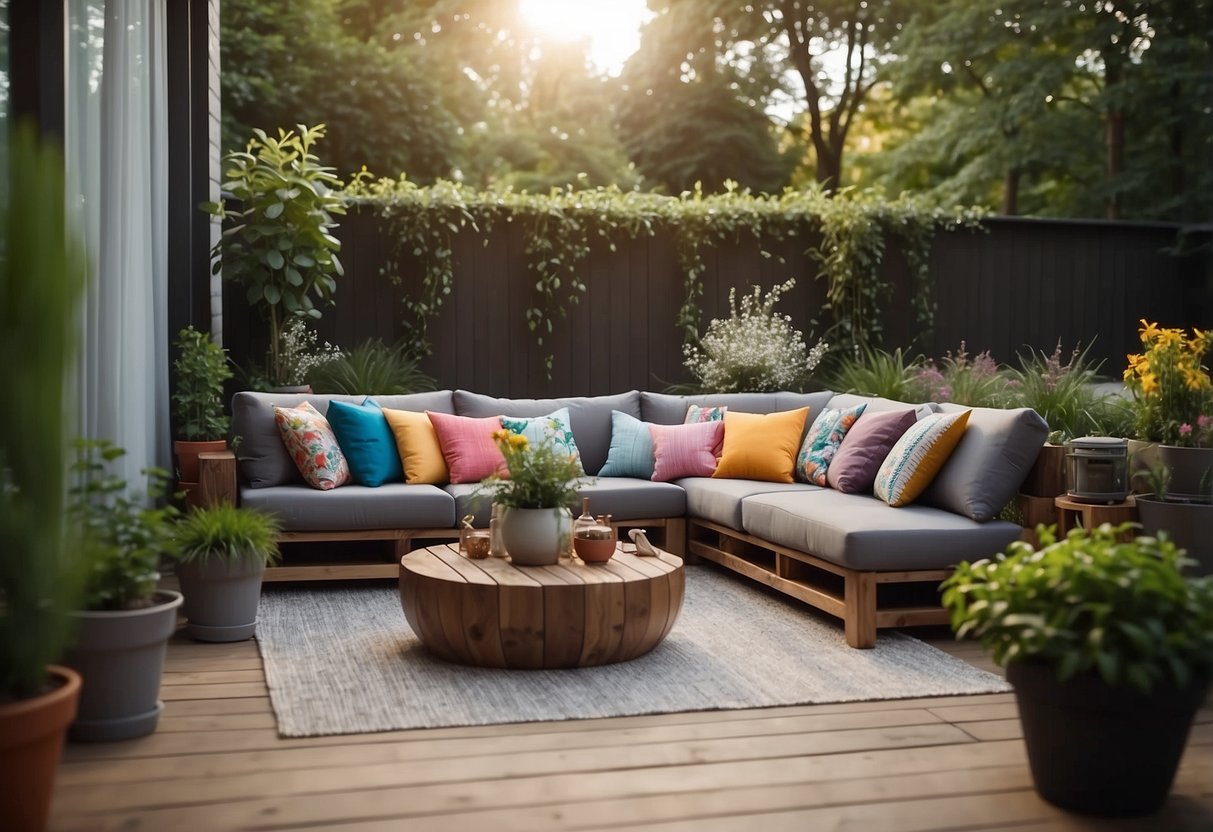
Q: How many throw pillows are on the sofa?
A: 12